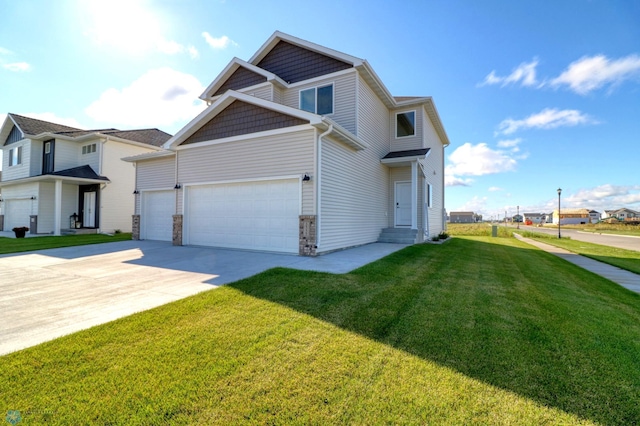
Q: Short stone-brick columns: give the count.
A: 3